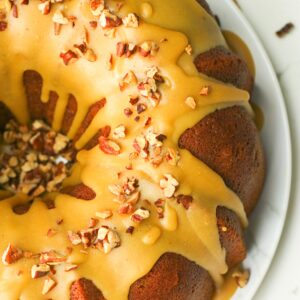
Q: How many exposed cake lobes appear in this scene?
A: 5